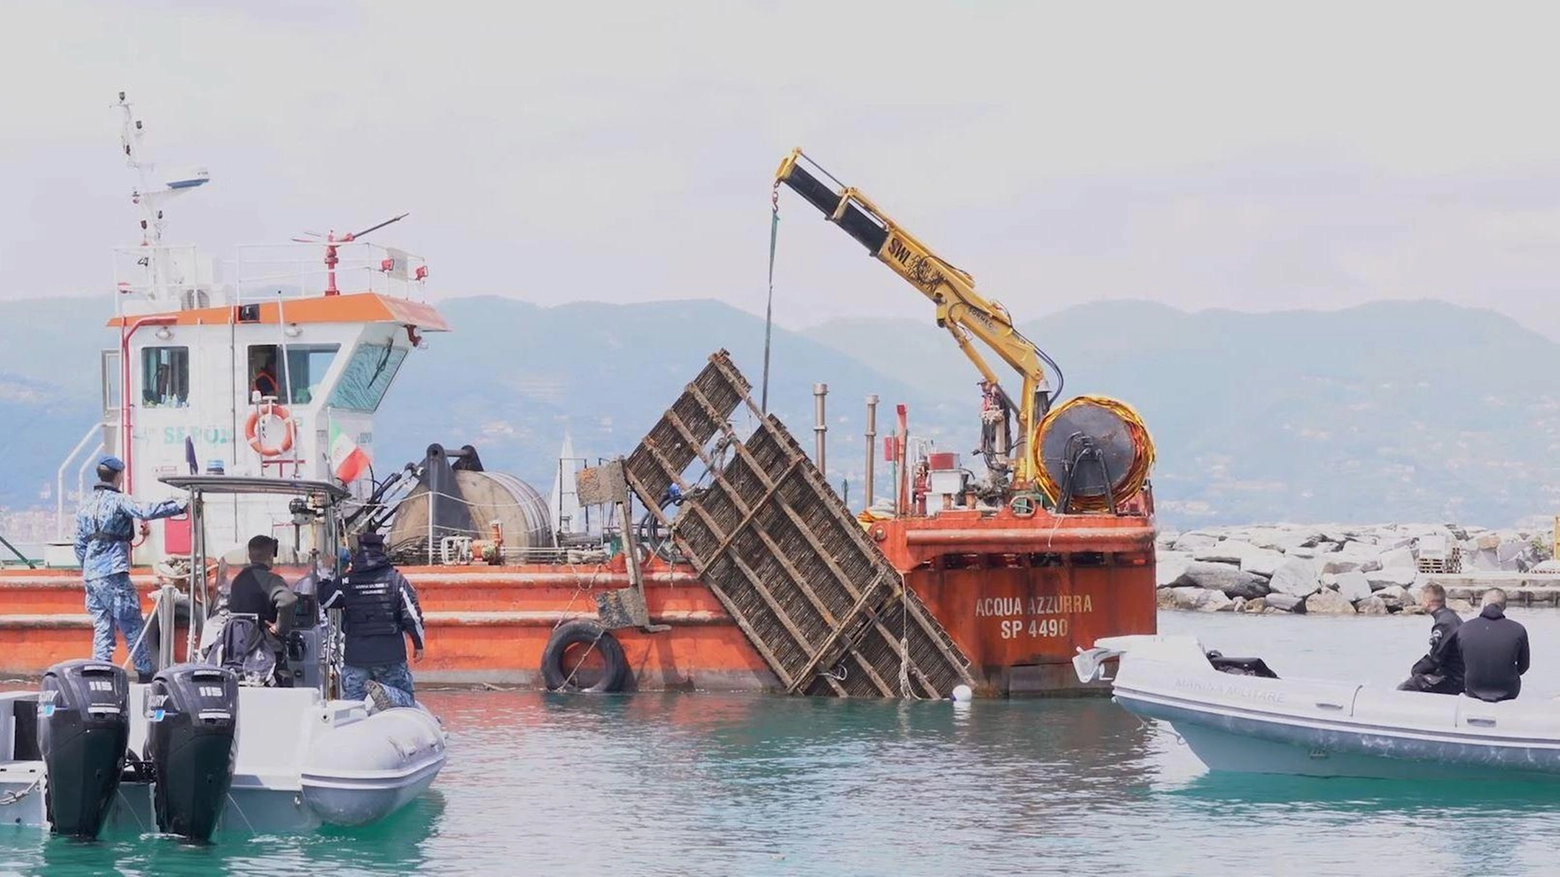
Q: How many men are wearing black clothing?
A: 4